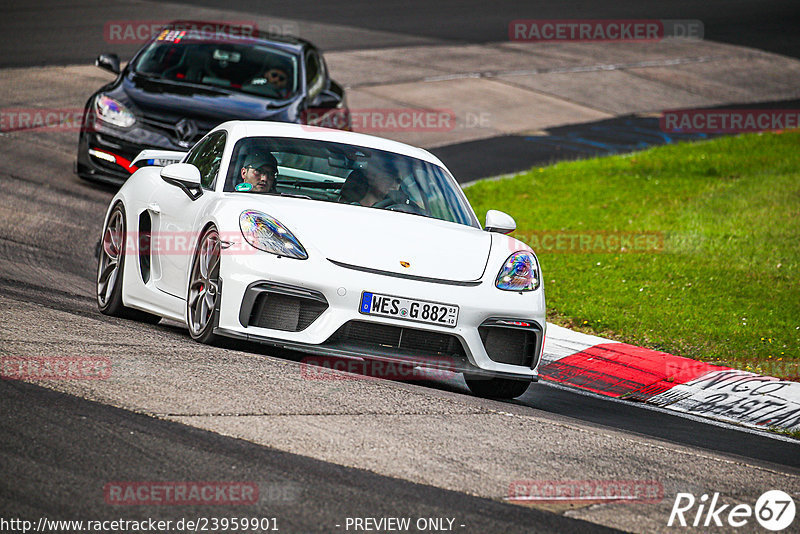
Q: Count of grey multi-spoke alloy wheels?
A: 2